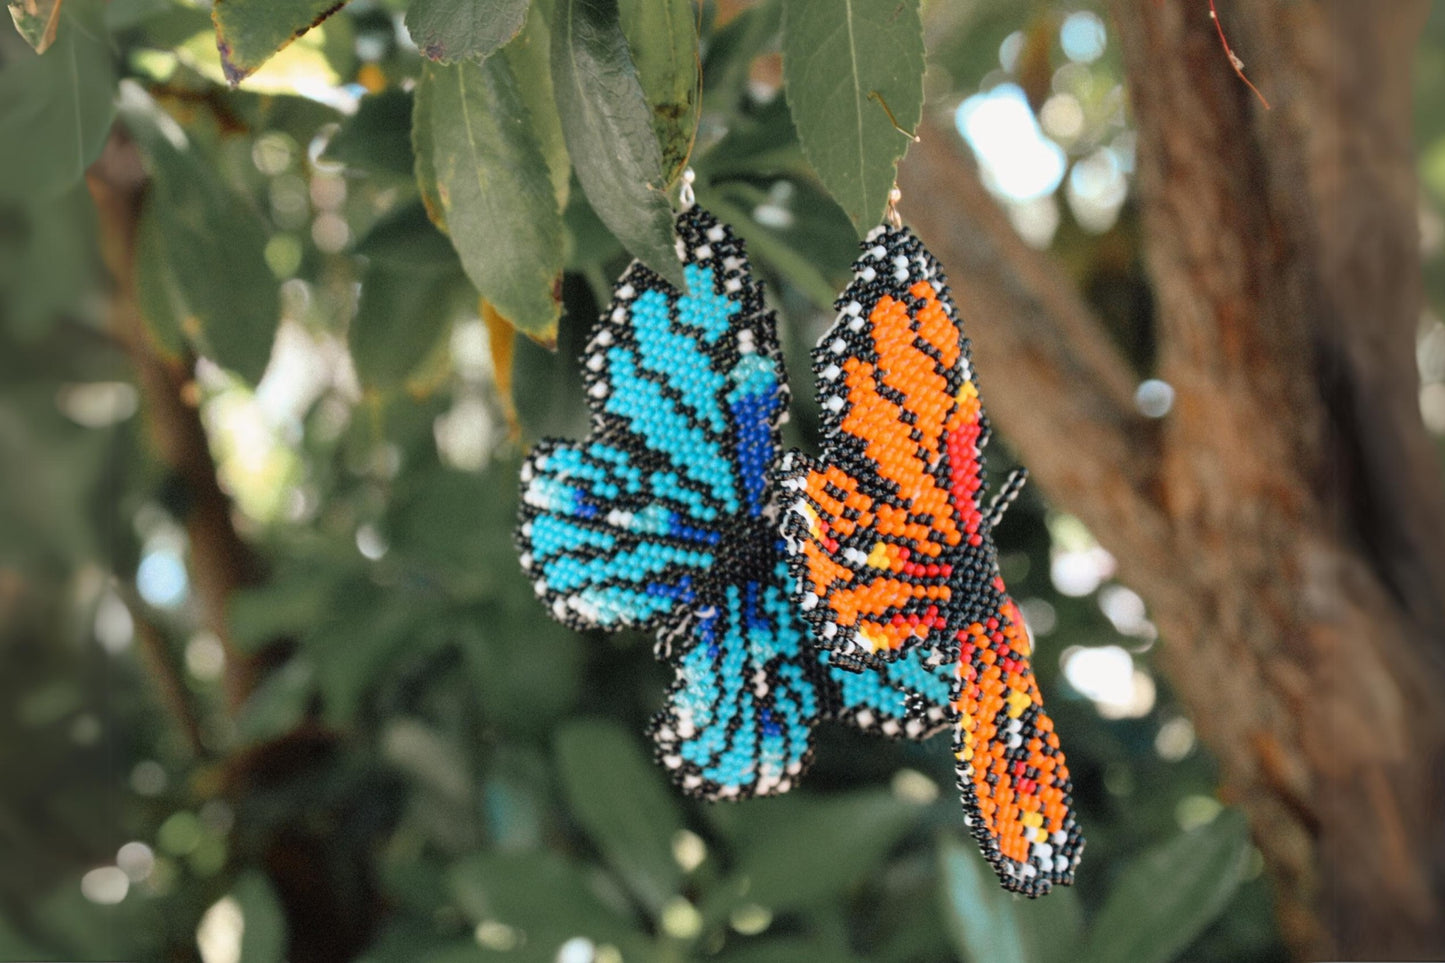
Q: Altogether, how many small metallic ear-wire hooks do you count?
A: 2